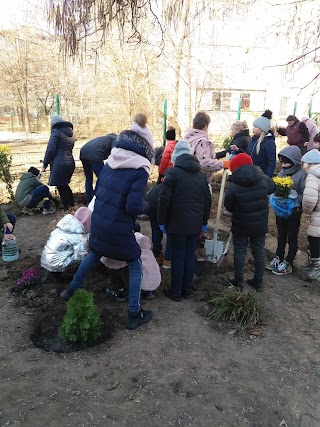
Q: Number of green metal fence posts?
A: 5